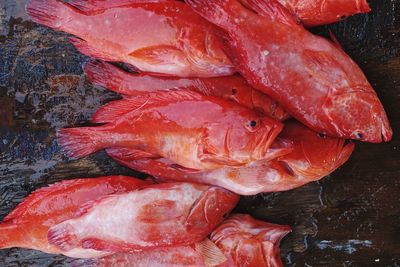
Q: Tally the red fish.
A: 9